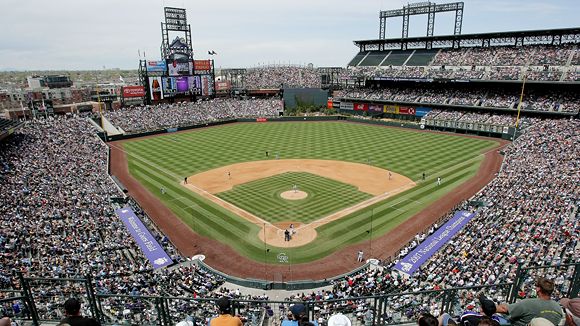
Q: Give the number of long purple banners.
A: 2